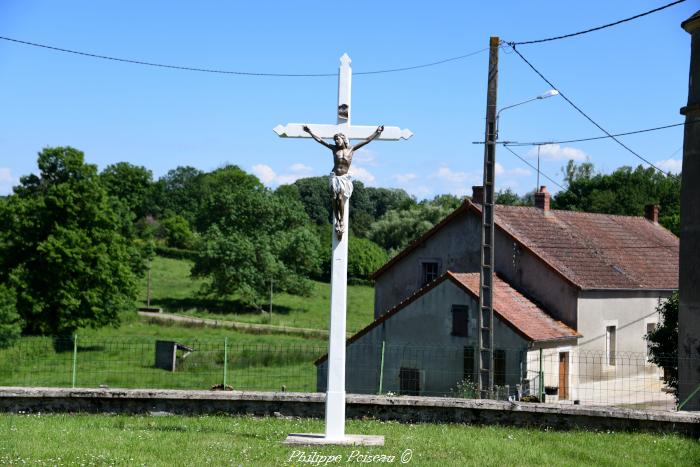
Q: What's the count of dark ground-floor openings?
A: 3